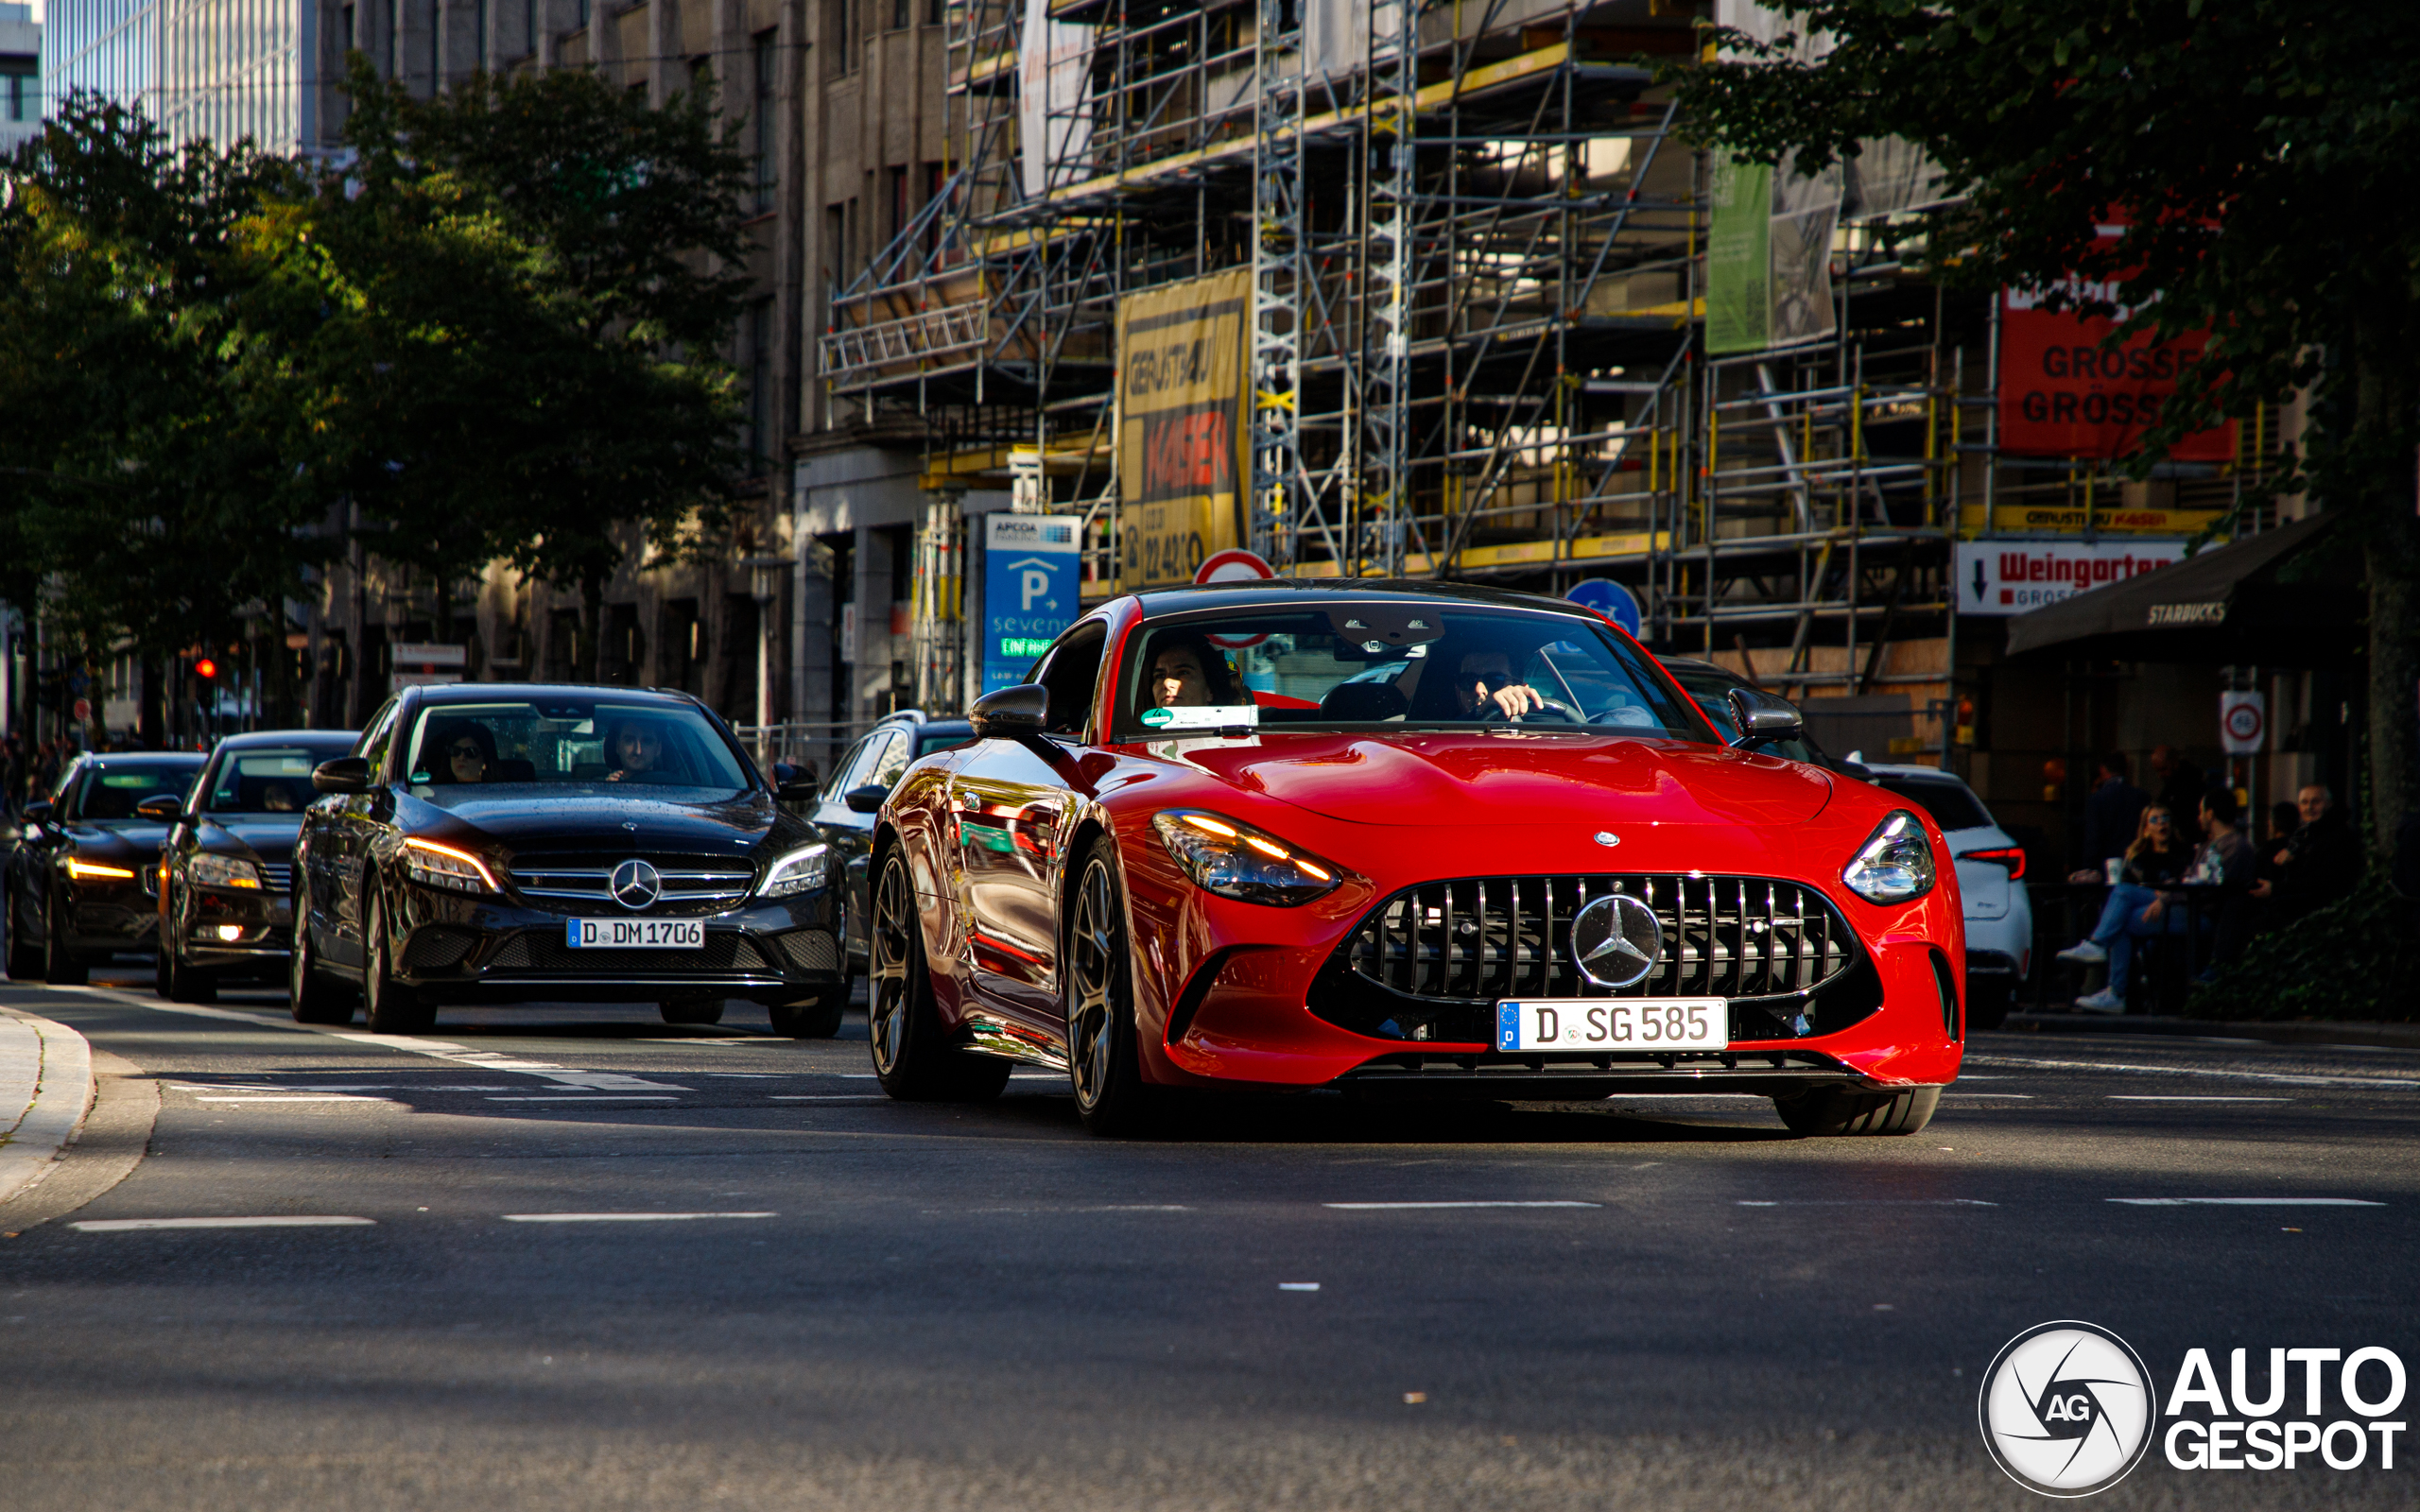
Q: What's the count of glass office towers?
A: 1